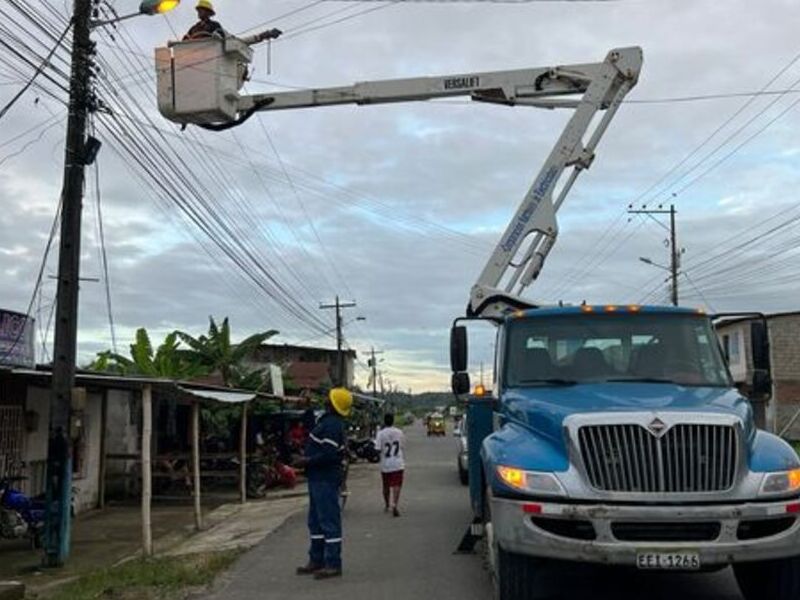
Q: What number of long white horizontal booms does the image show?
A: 1